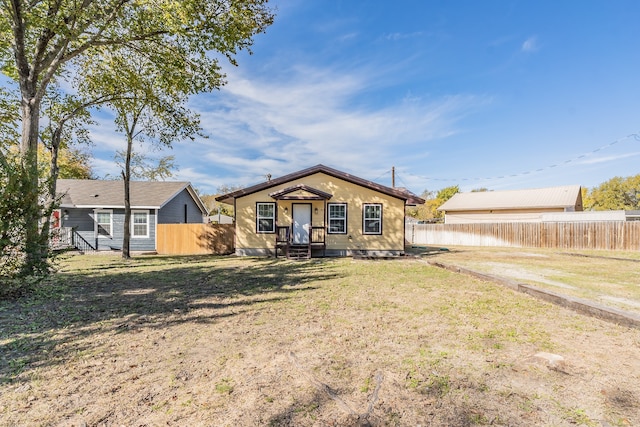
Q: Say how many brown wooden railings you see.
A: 2